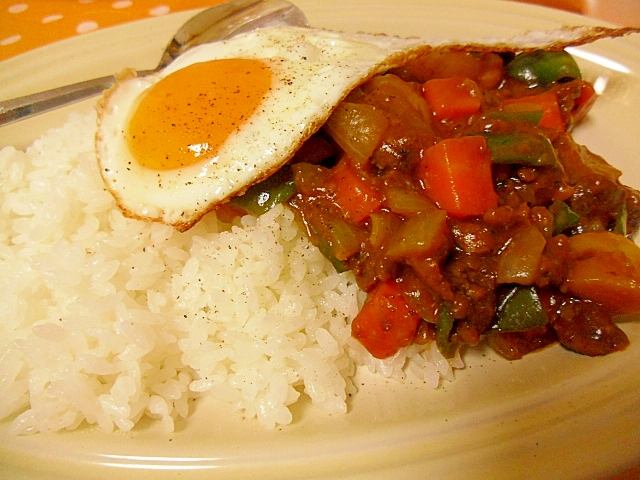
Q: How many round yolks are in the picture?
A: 1